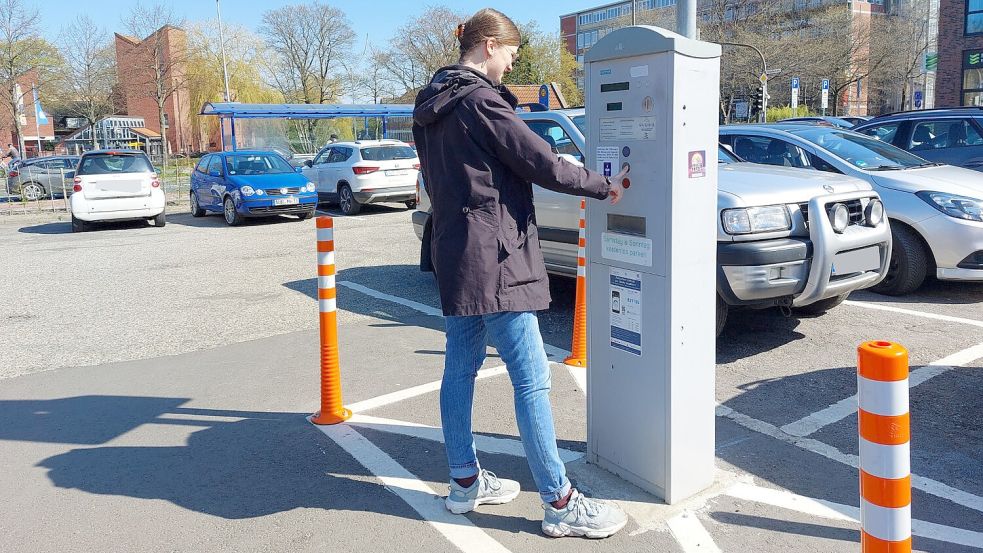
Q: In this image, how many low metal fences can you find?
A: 1